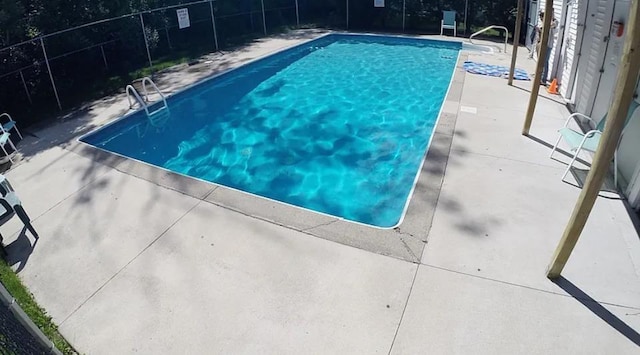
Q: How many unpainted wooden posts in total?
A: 3